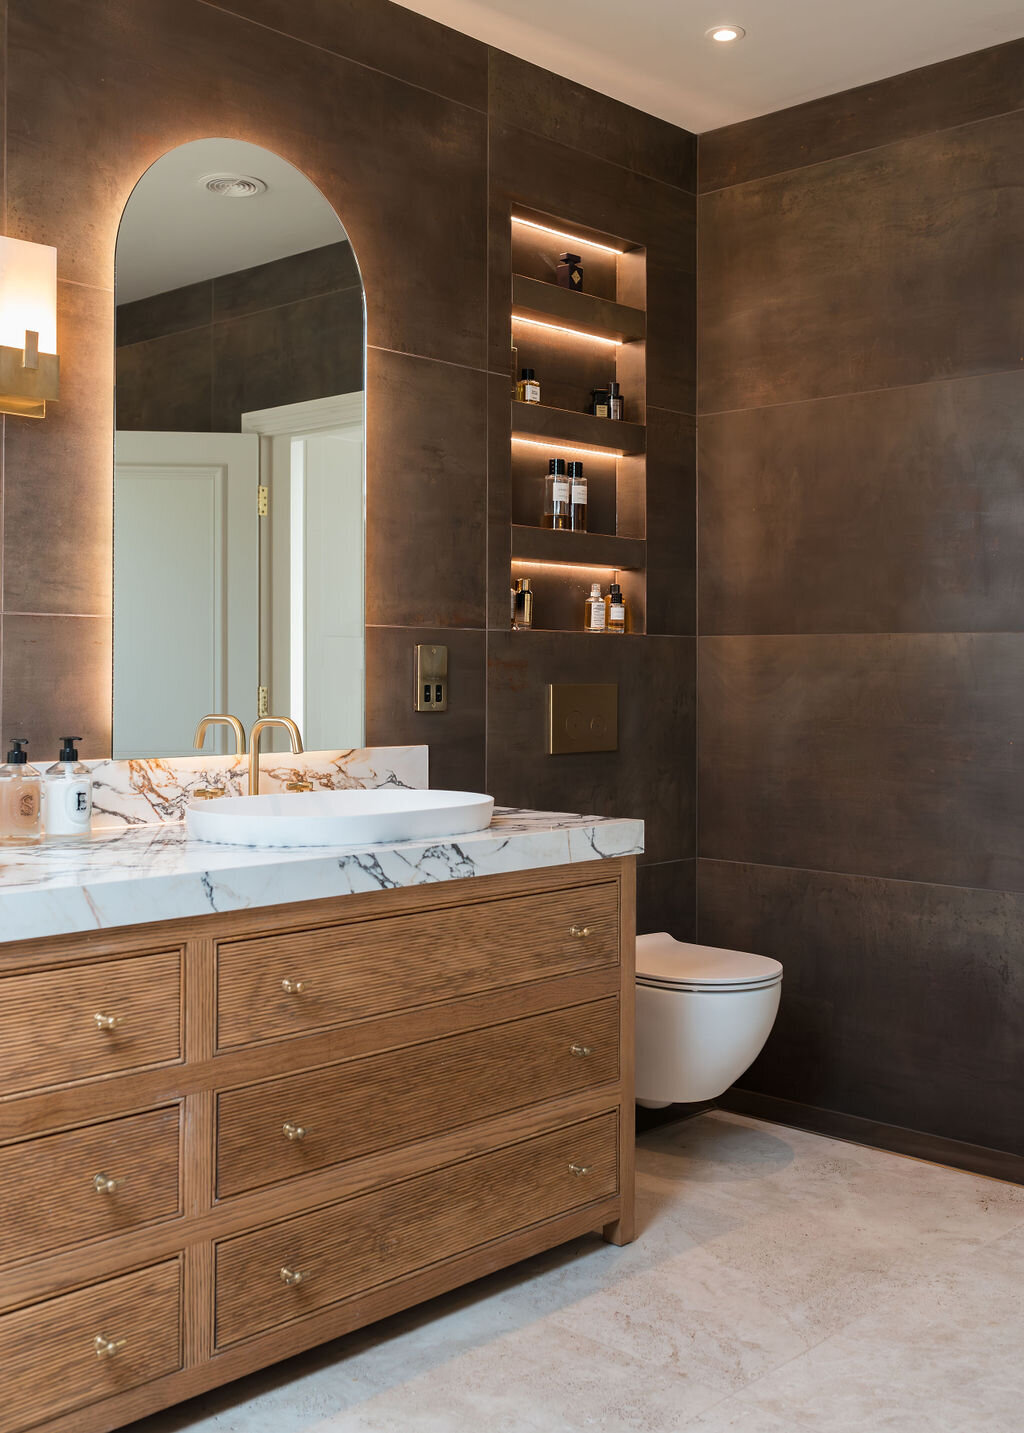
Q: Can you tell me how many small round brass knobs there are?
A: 9